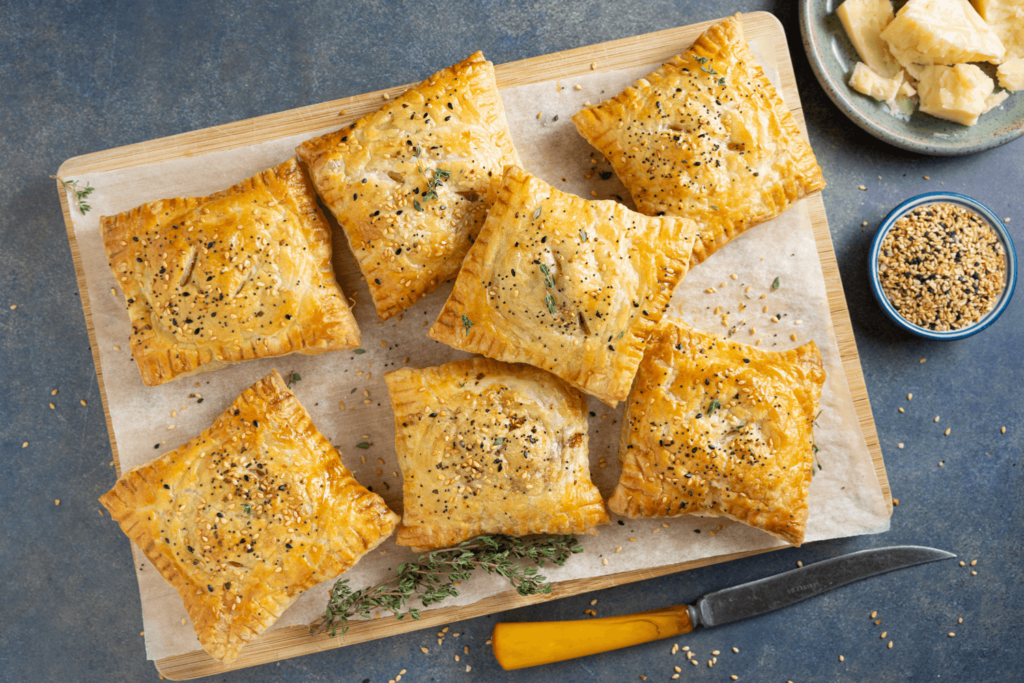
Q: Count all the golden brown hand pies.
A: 7